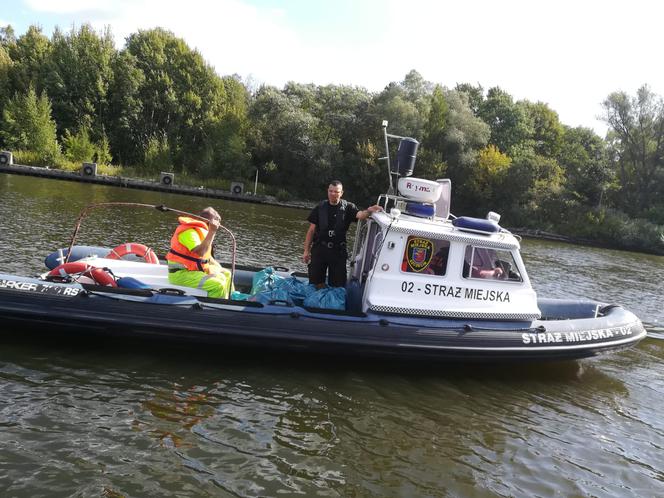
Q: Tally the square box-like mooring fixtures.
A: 4